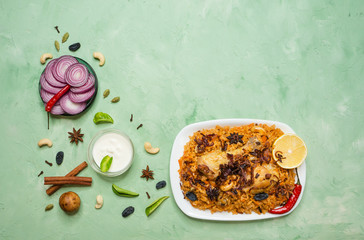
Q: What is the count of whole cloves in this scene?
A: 6